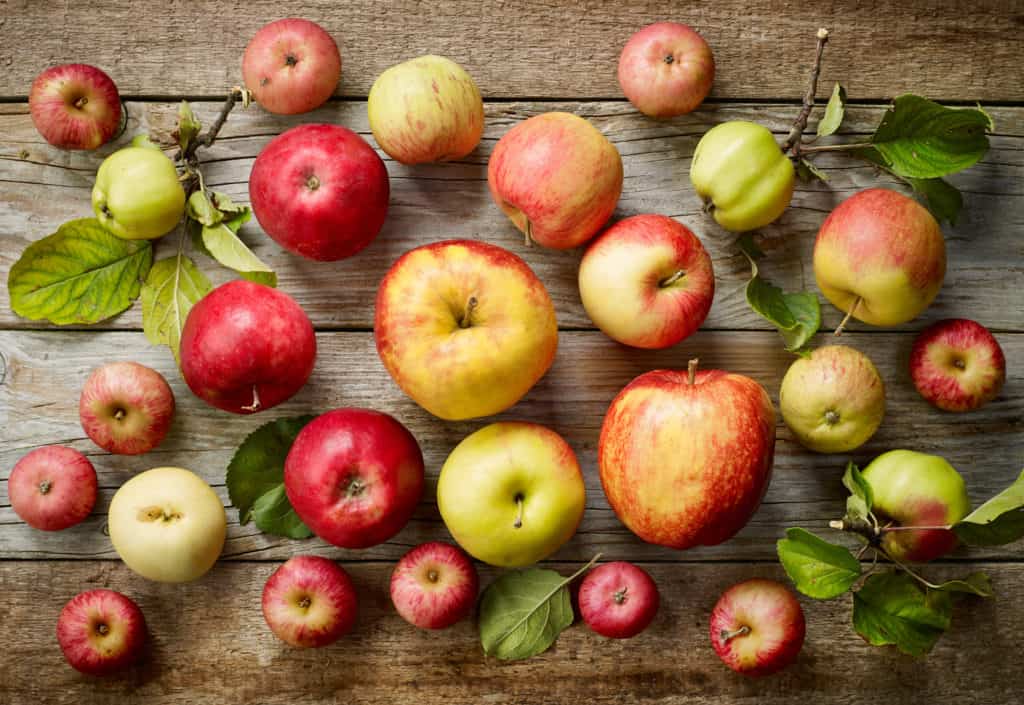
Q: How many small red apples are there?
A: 11